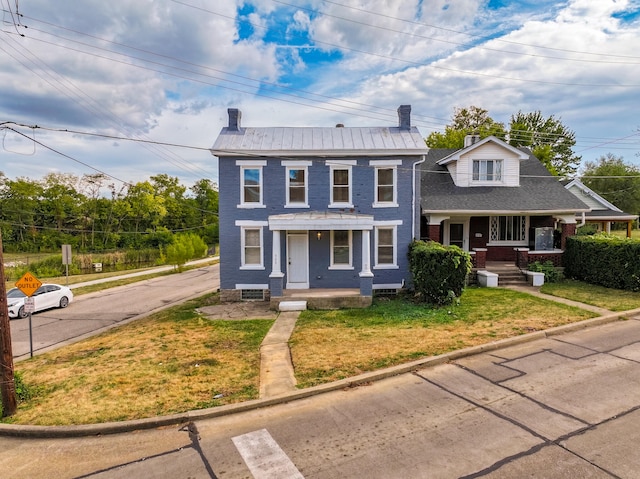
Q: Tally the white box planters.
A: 2